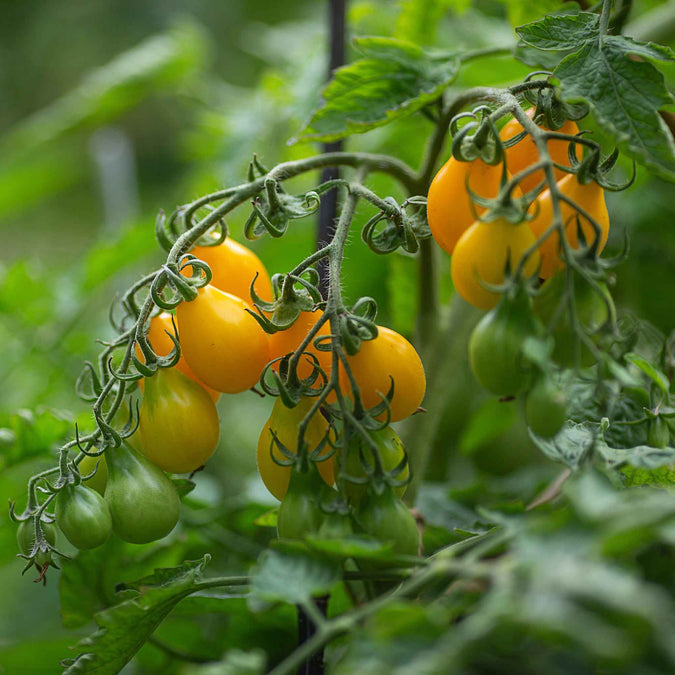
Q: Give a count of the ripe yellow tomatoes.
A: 11